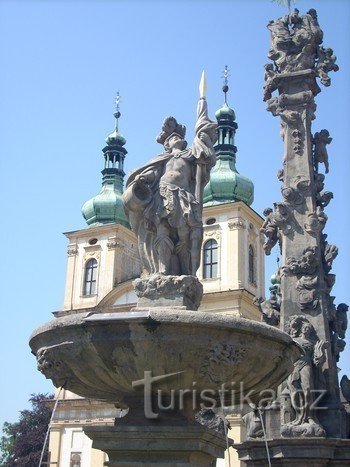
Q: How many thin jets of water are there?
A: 3